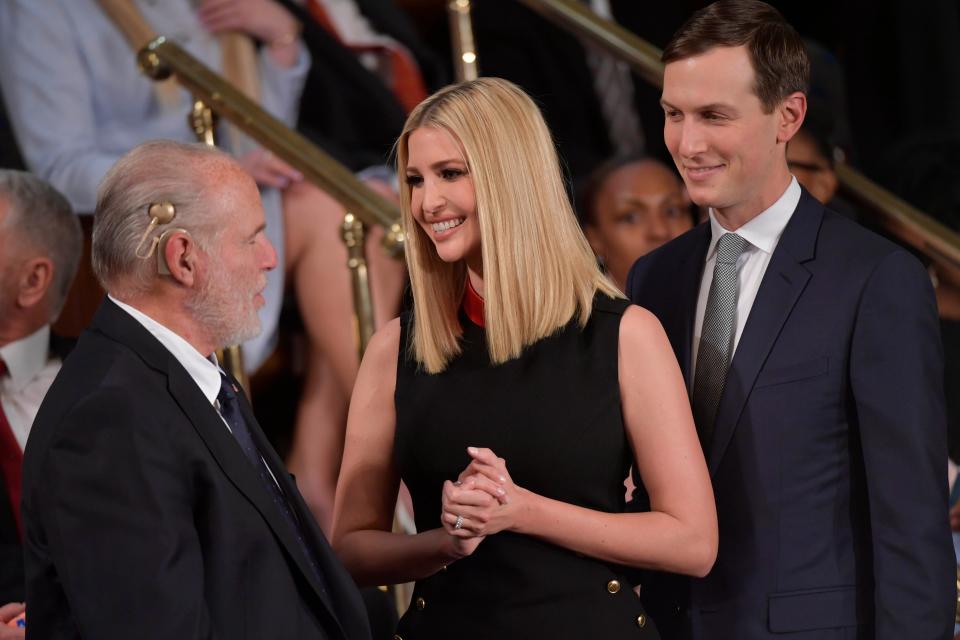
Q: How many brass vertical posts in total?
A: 3